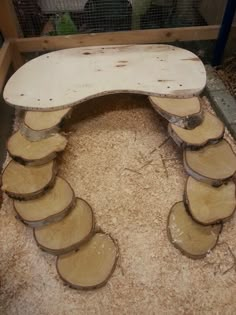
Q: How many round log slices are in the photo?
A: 11